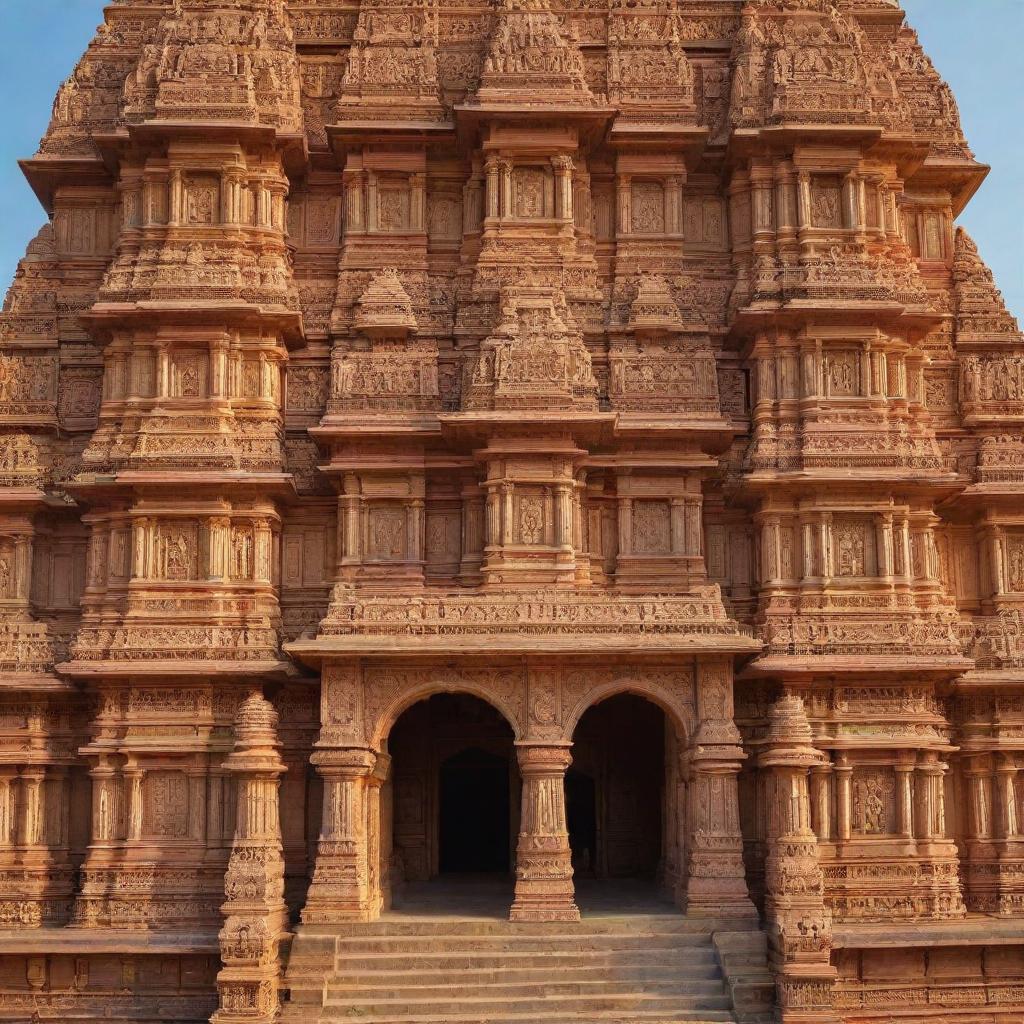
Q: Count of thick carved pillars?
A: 5